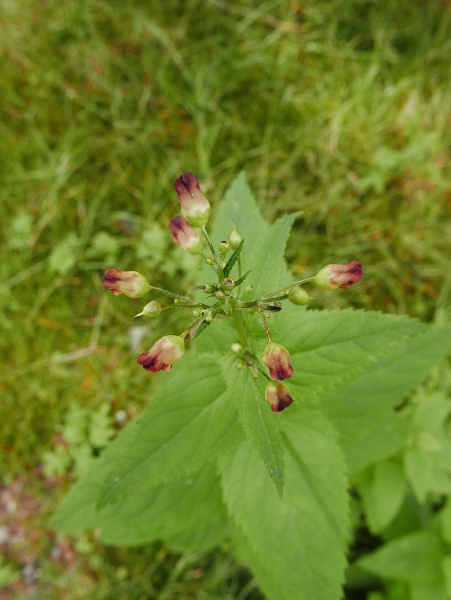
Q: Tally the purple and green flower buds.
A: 7